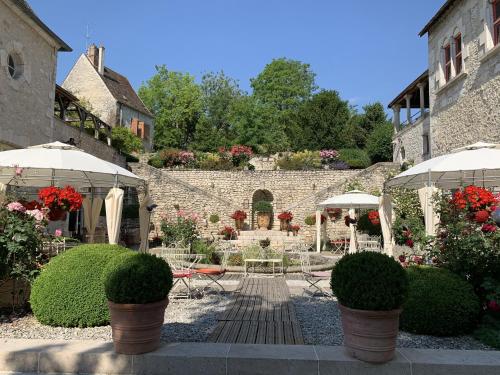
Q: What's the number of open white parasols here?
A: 3